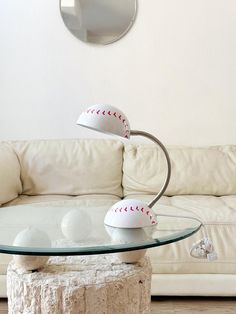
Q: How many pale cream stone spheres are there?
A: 3